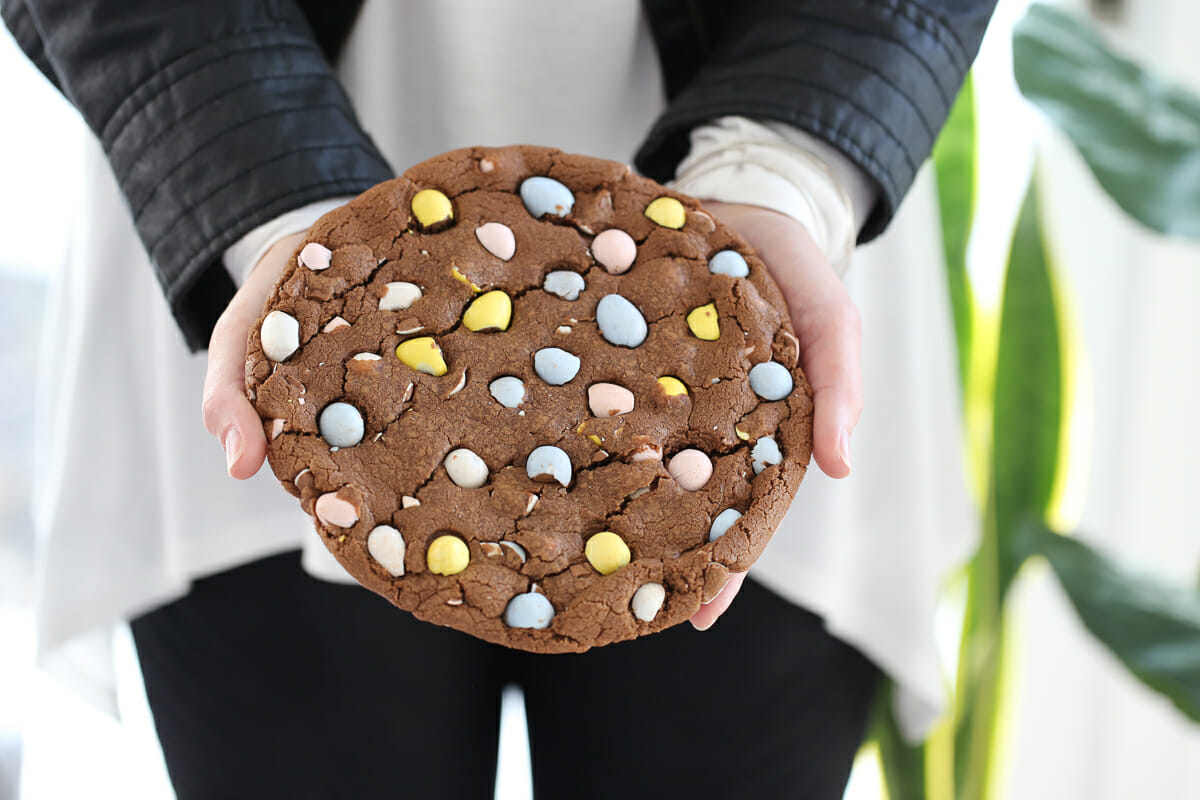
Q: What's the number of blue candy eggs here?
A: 12